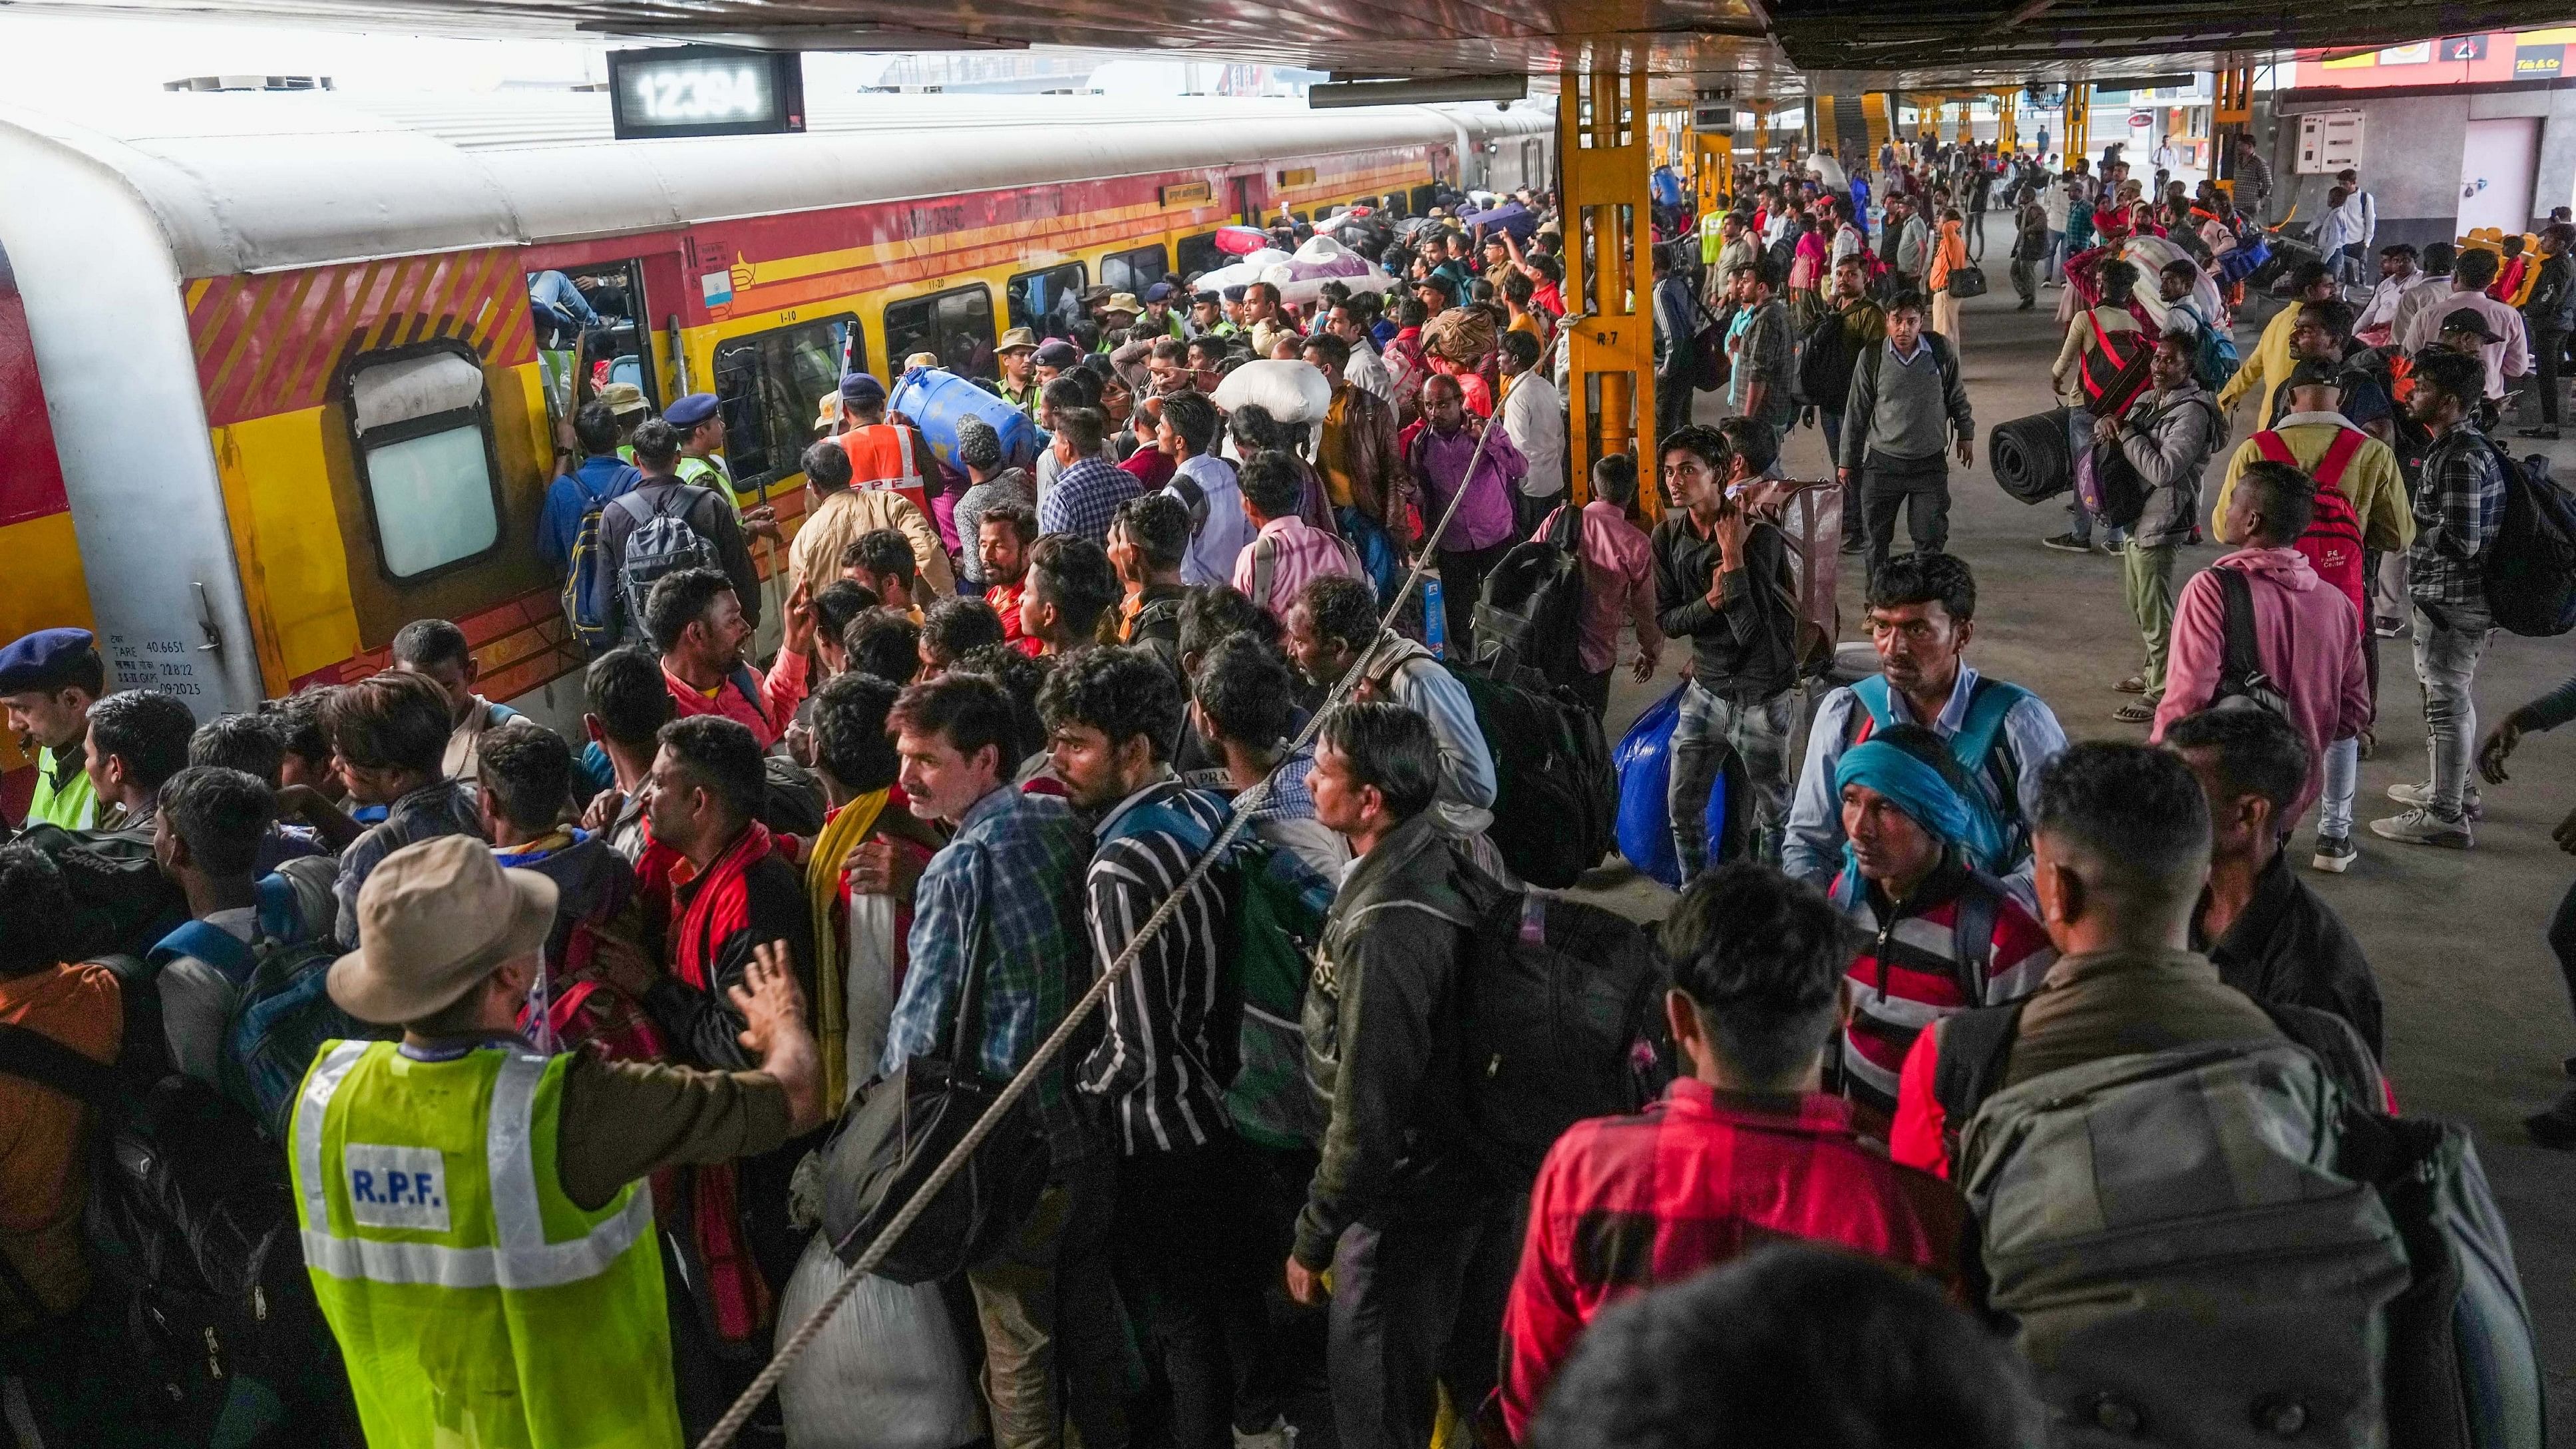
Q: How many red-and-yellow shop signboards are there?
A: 1